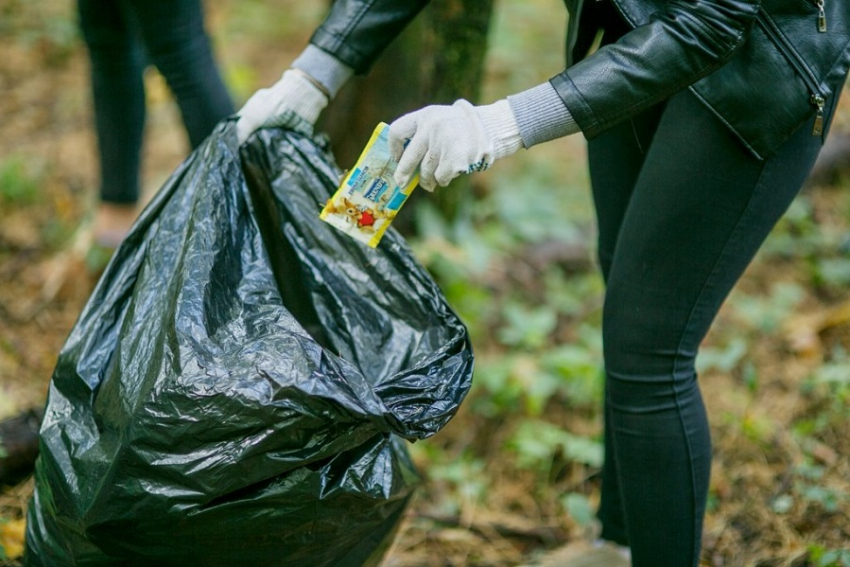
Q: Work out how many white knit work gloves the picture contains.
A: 2